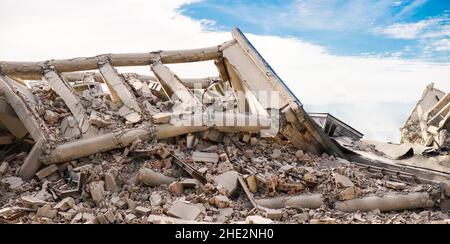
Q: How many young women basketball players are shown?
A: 0